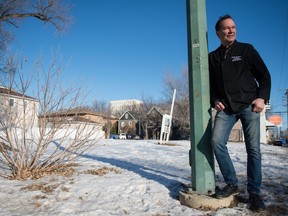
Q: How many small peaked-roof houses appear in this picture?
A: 2